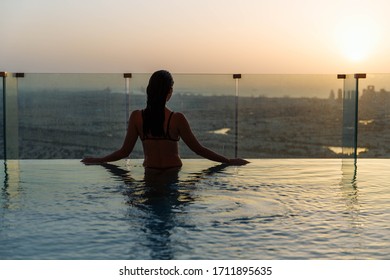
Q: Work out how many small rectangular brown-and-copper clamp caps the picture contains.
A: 6